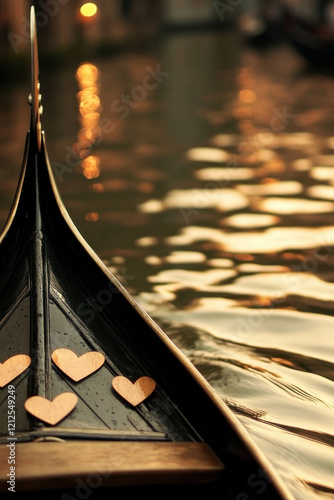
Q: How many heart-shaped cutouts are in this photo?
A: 4